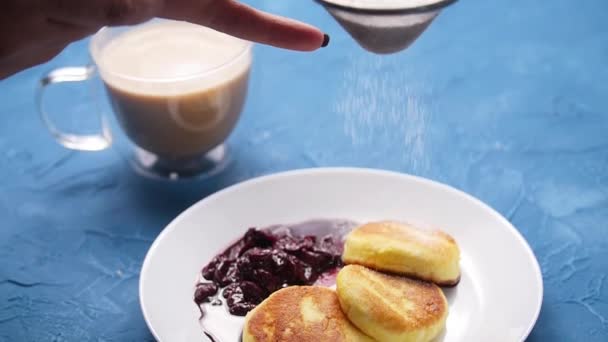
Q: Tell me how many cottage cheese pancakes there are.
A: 3